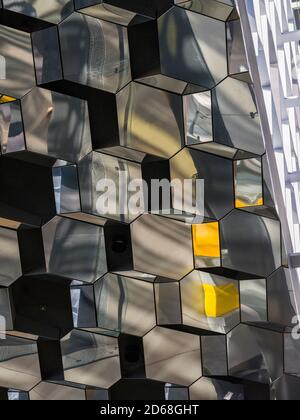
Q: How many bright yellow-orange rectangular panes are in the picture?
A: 2